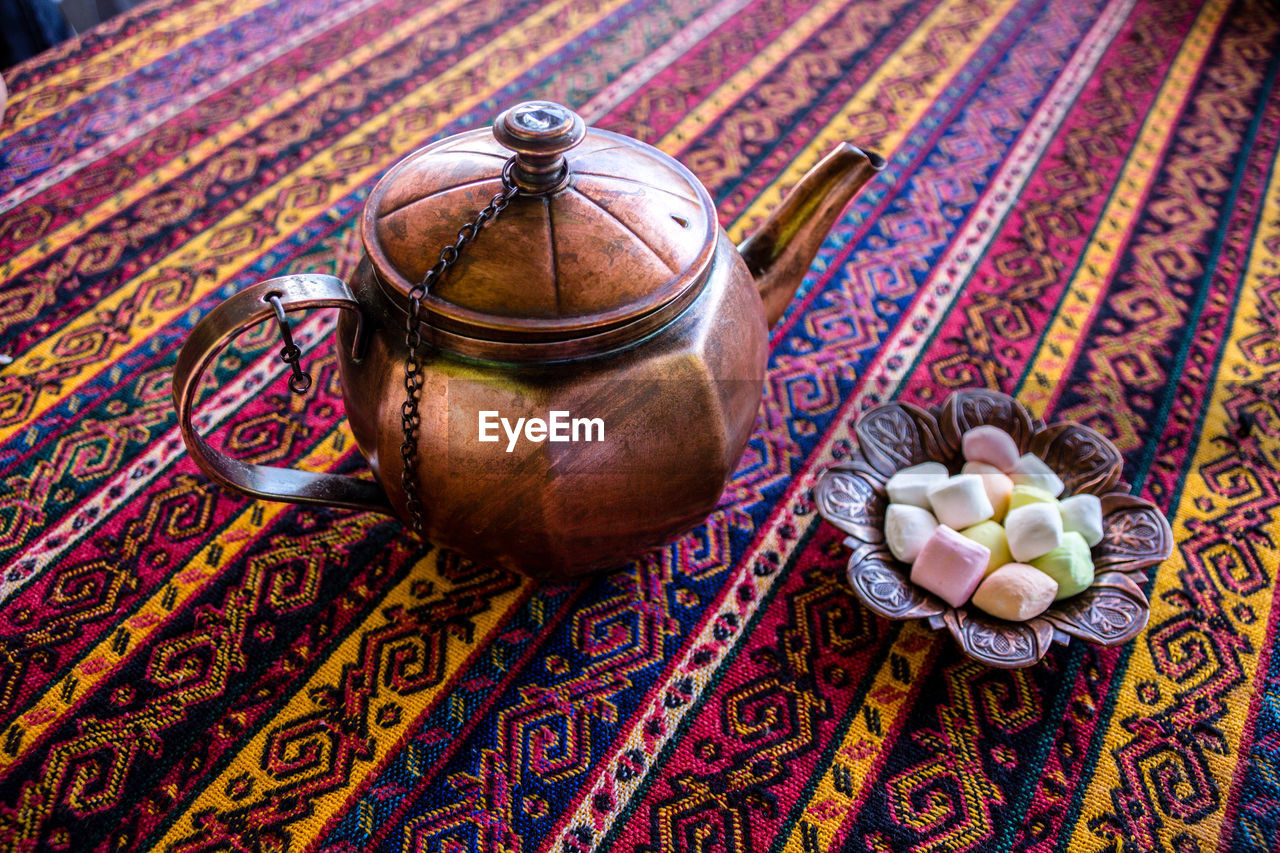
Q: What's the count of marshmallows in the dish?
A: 13